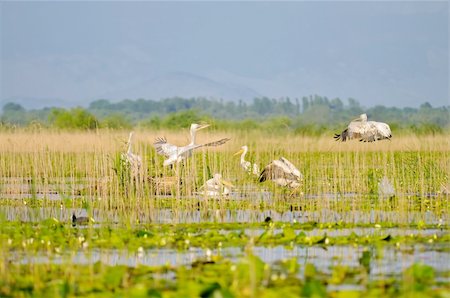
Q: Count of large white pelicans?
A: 6